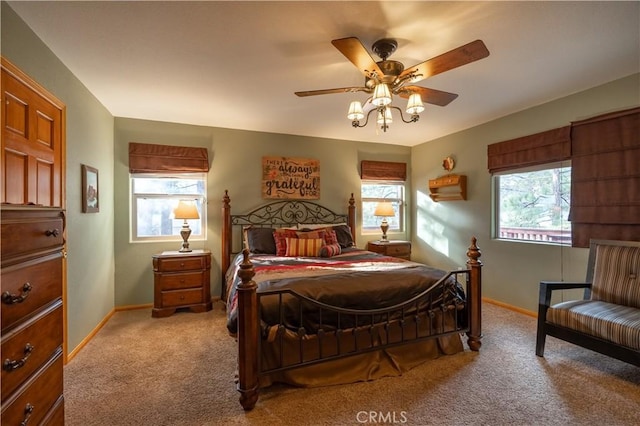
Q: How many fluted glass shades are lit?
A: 4